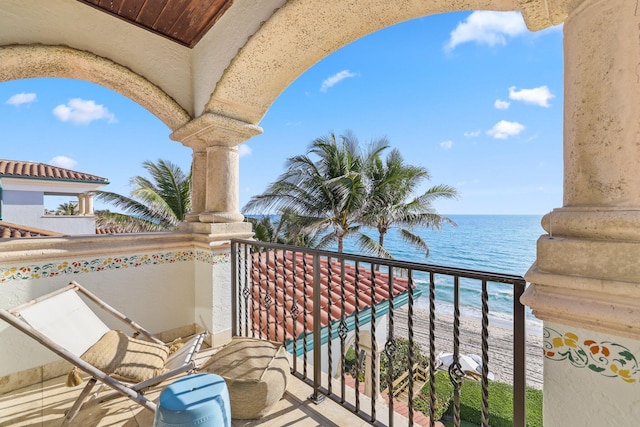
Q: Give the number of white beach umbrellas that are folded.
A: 0